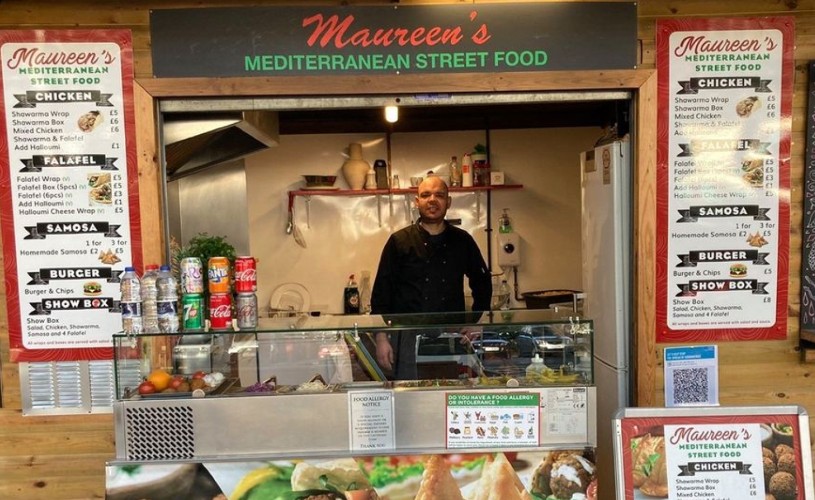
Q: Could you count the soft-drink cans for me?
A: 6